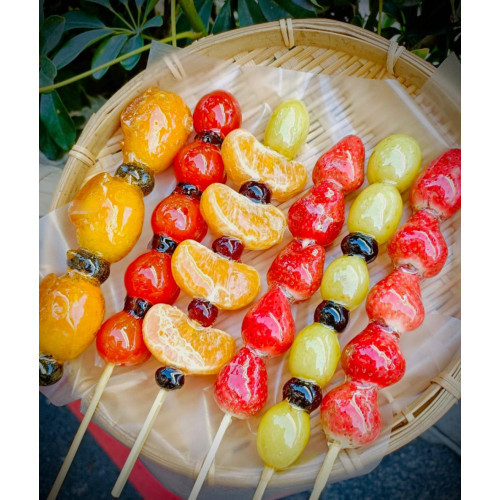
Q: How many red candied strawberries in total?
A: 10